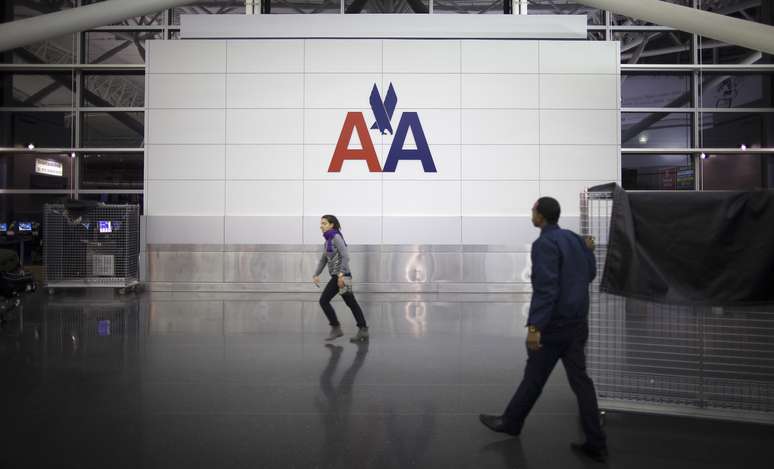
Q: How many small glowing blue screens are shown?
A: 3